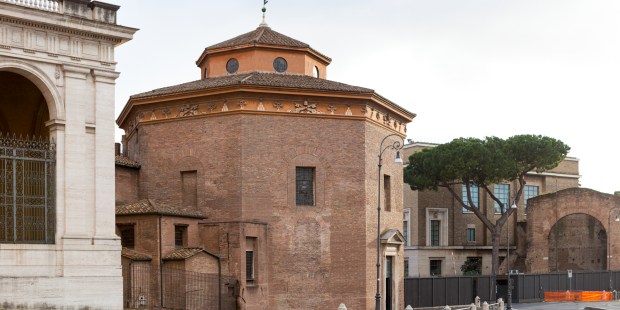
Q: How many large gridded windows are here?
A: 3